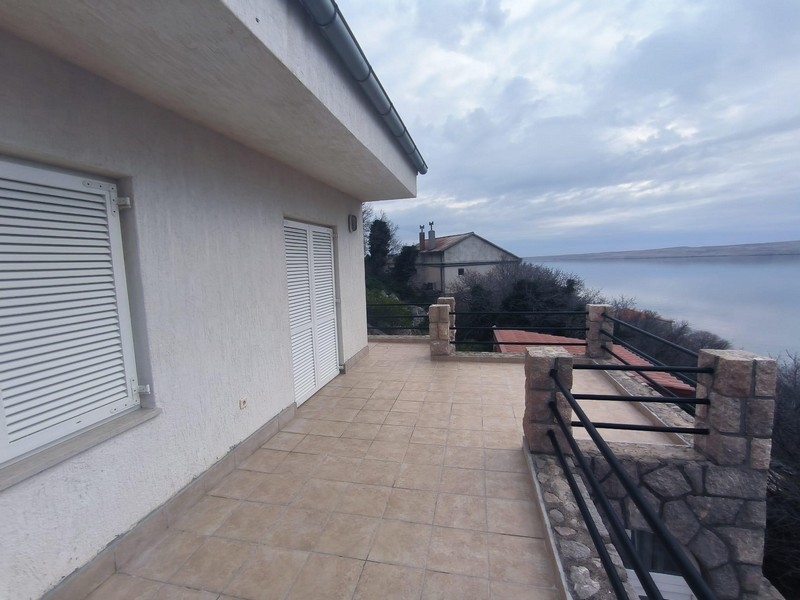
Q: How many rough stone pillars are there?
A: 5